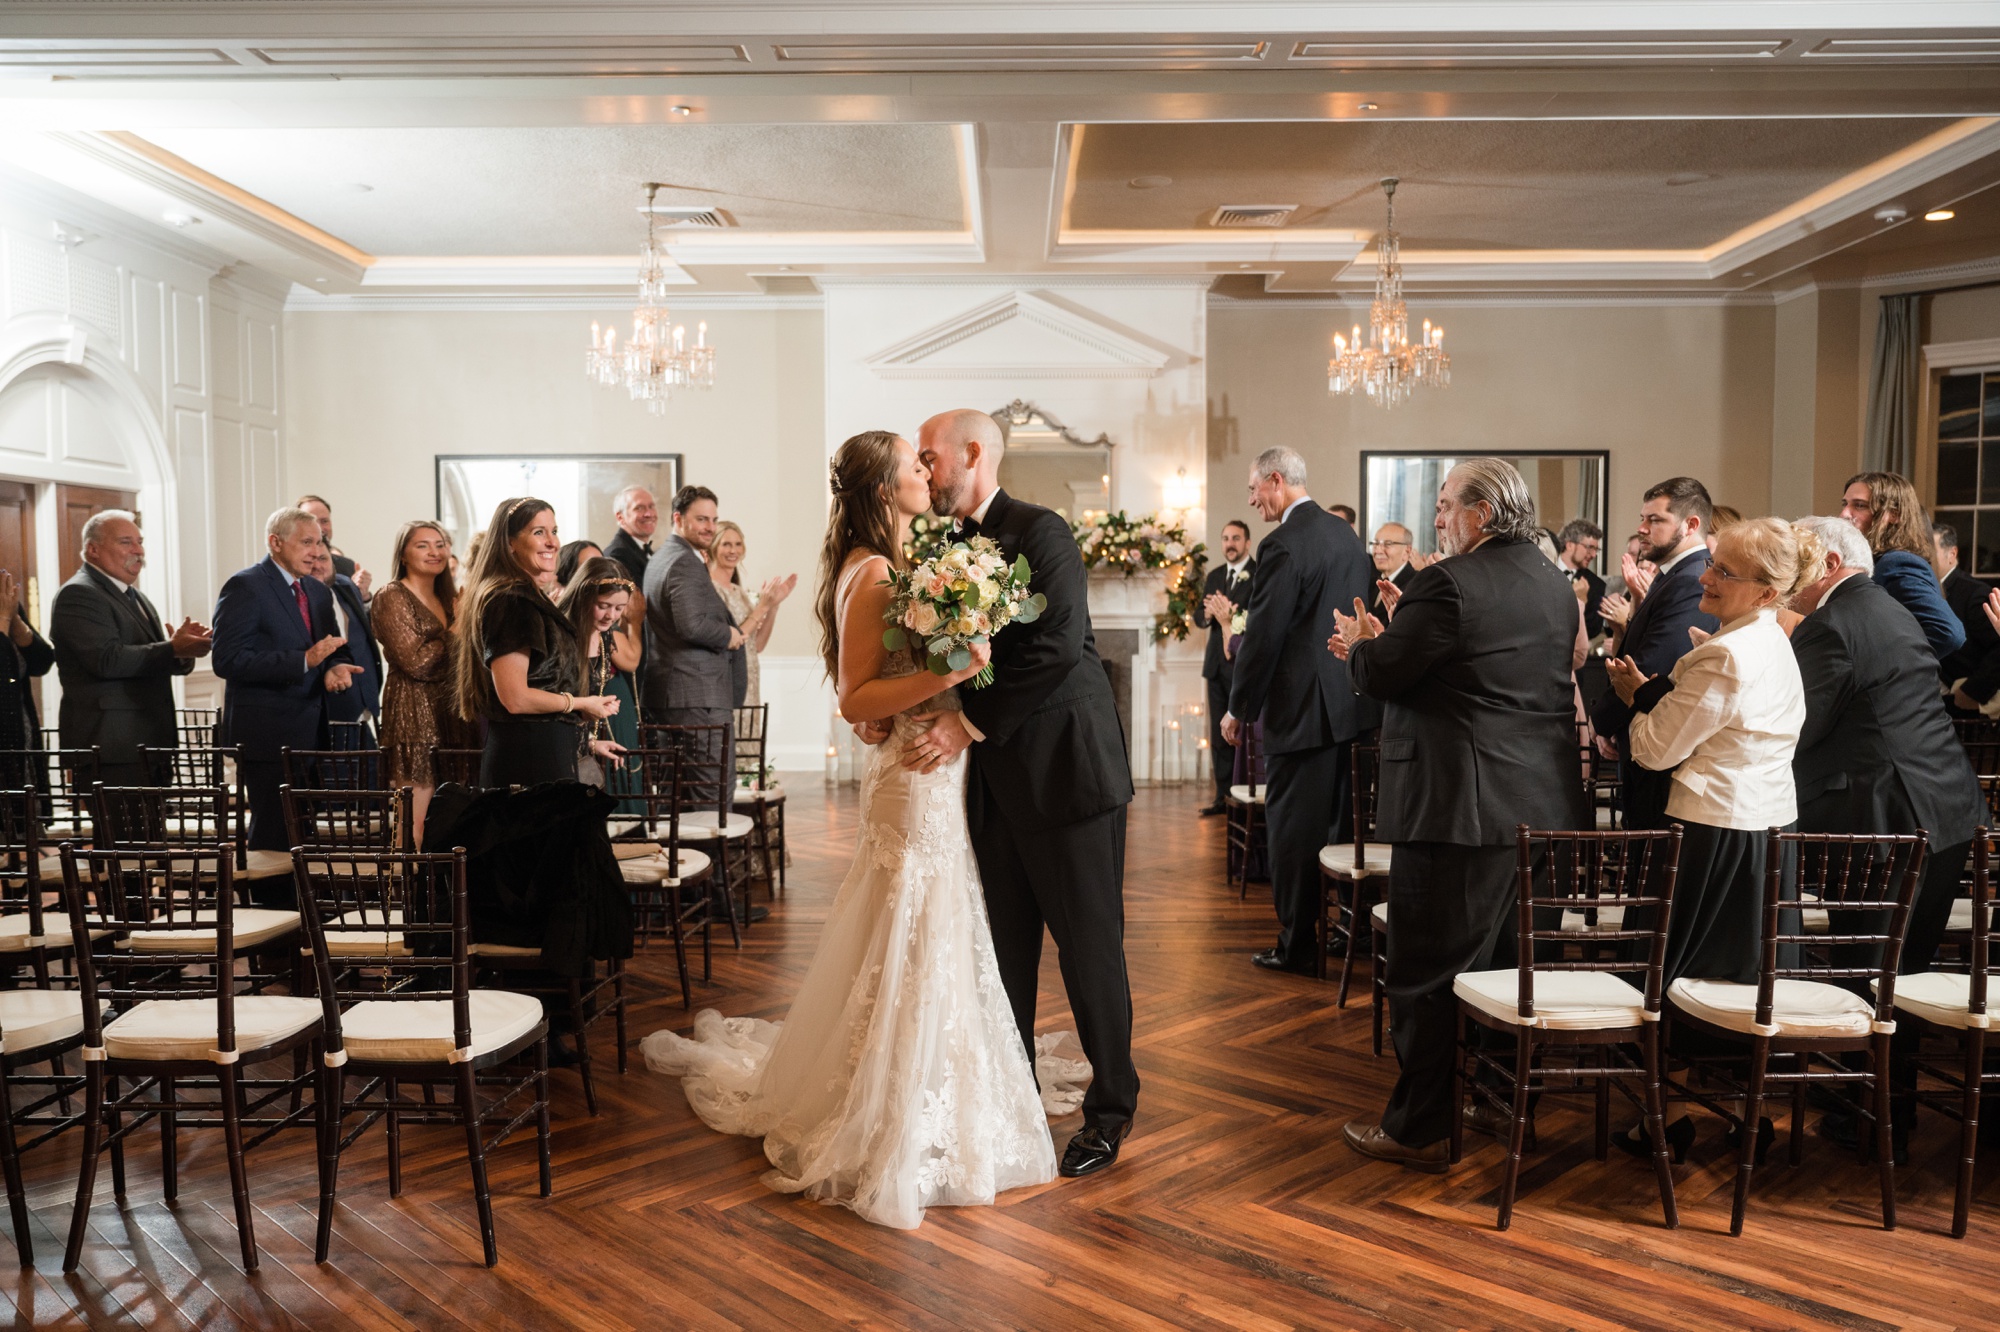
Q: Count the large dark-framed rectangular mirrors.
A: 2